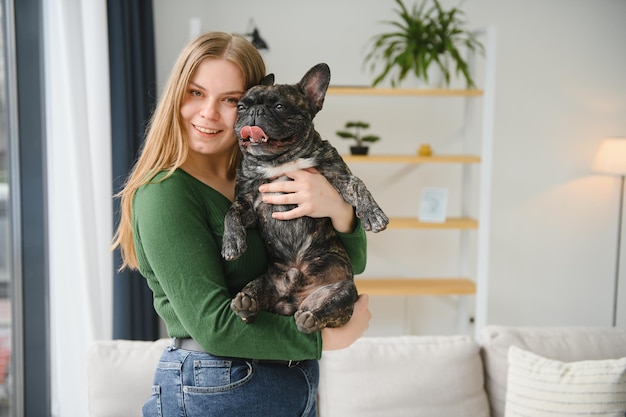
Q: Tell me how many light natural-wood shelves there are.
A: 4